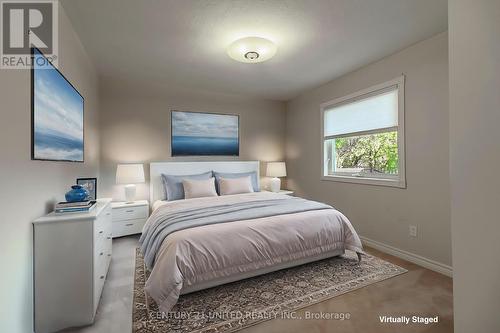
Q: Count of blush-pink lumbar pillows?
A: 2